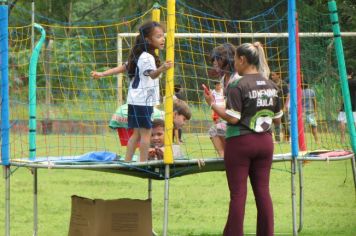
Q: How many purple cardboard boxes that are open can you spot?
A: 0